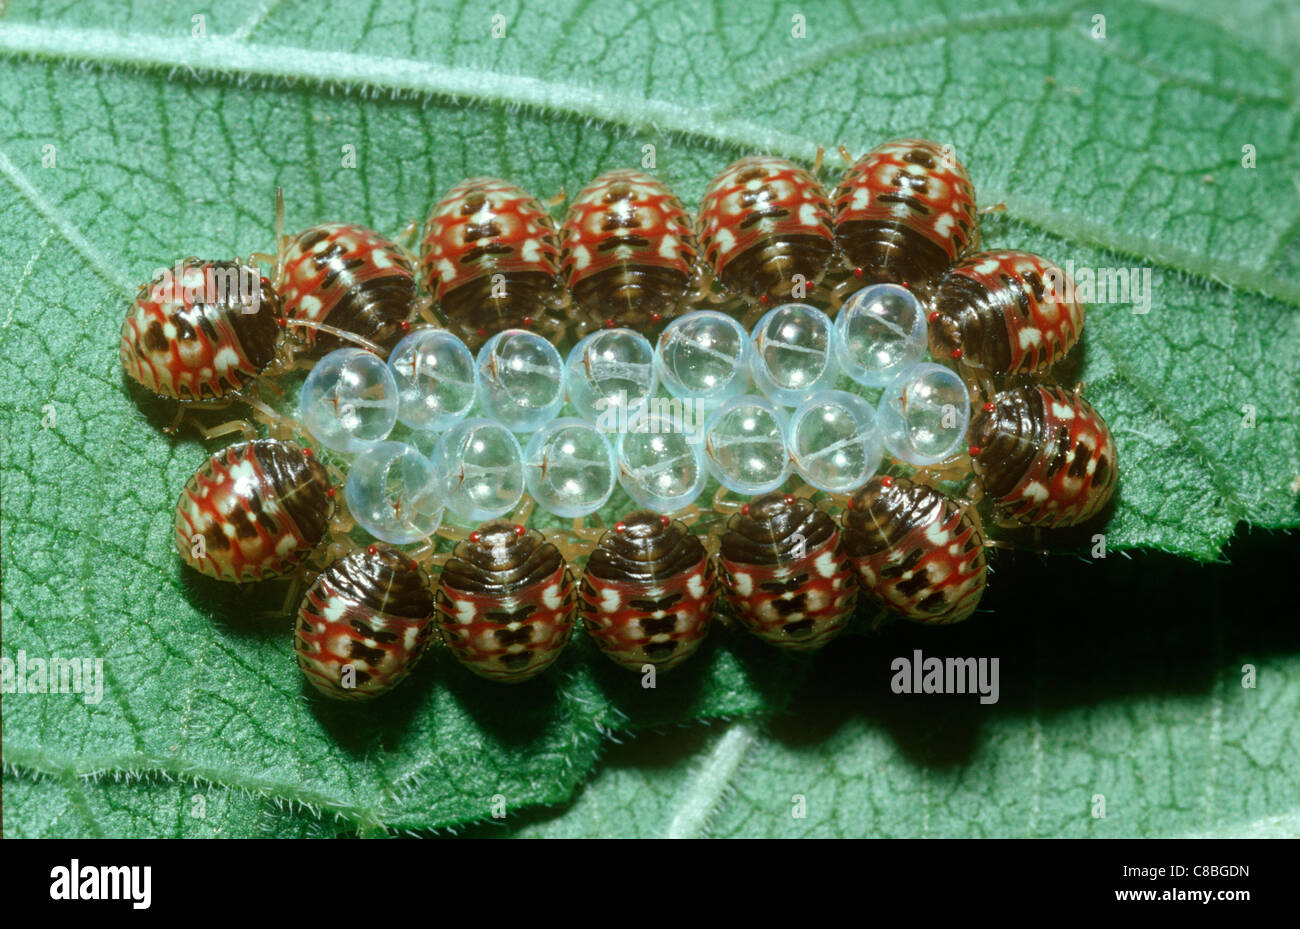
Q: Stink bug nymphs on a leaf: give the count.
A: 14